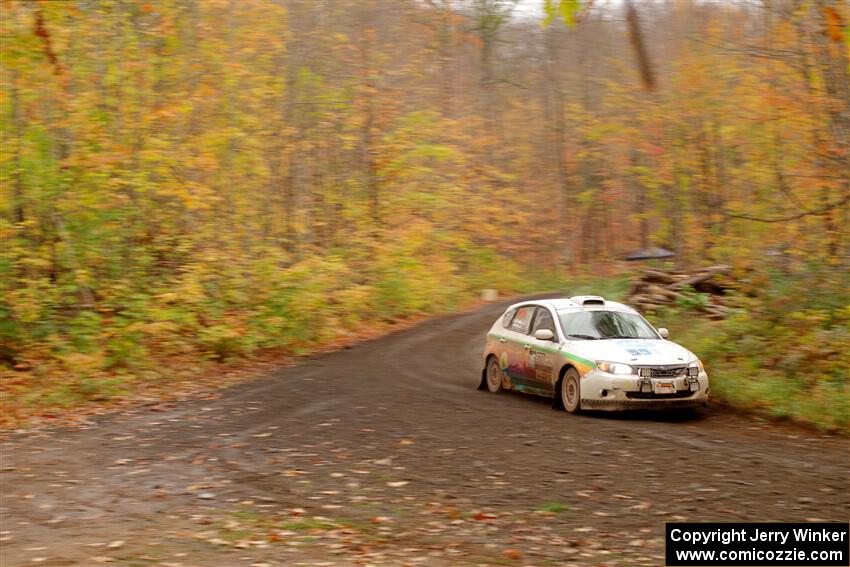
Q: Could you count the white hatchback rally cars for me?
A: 1